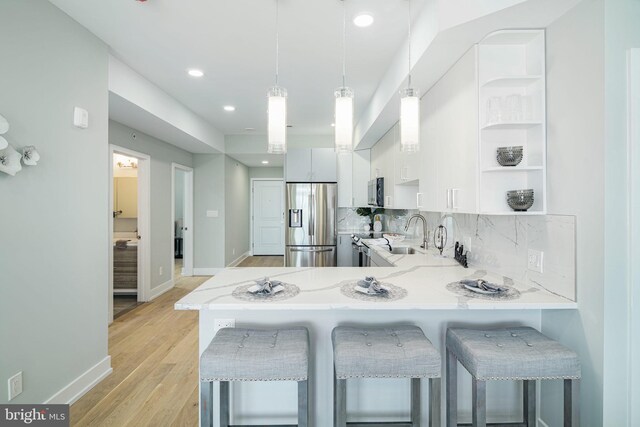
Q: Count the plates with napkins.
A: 3